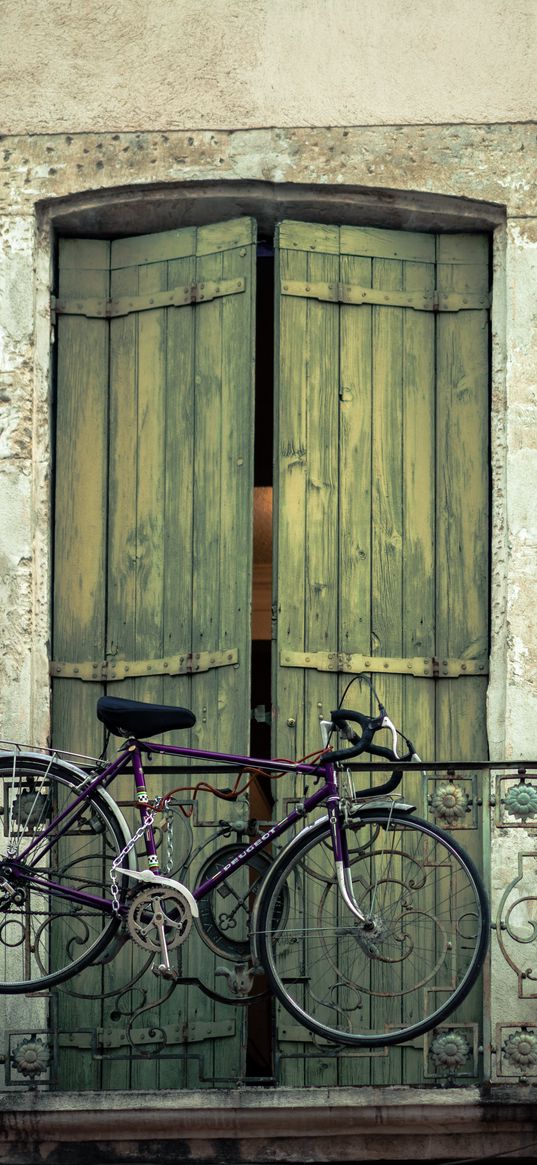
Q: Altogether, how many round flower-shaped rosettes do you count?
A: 6